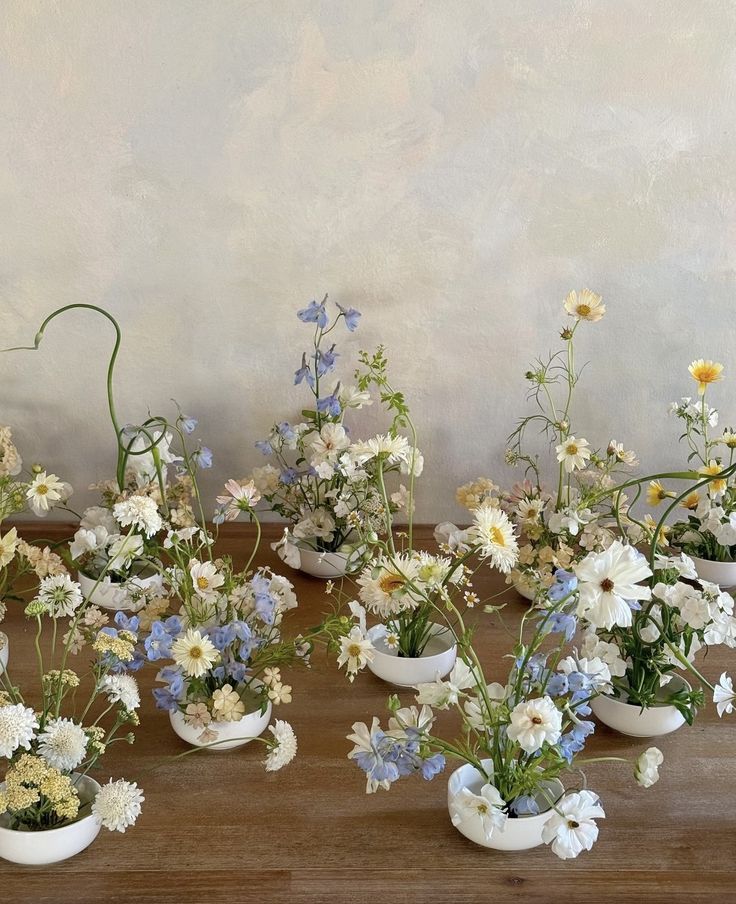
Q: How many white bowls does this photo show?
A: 10